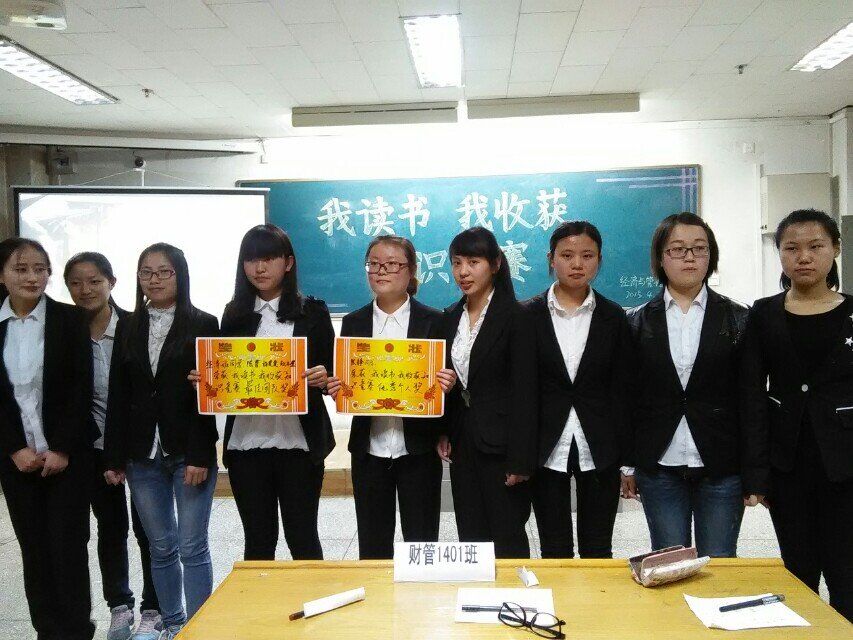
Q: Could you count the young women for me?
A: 9